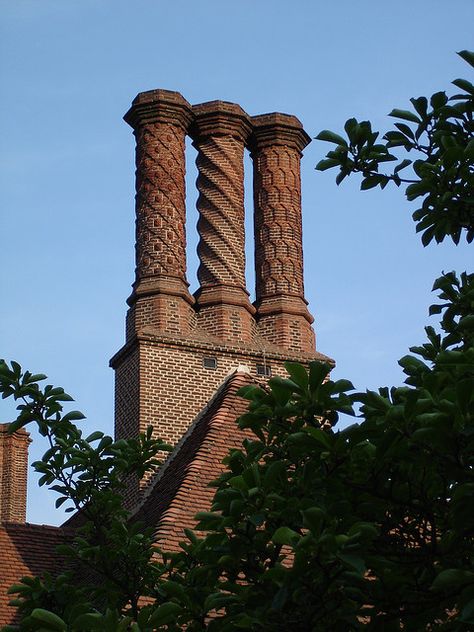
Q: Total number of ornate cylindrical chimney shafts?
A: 3